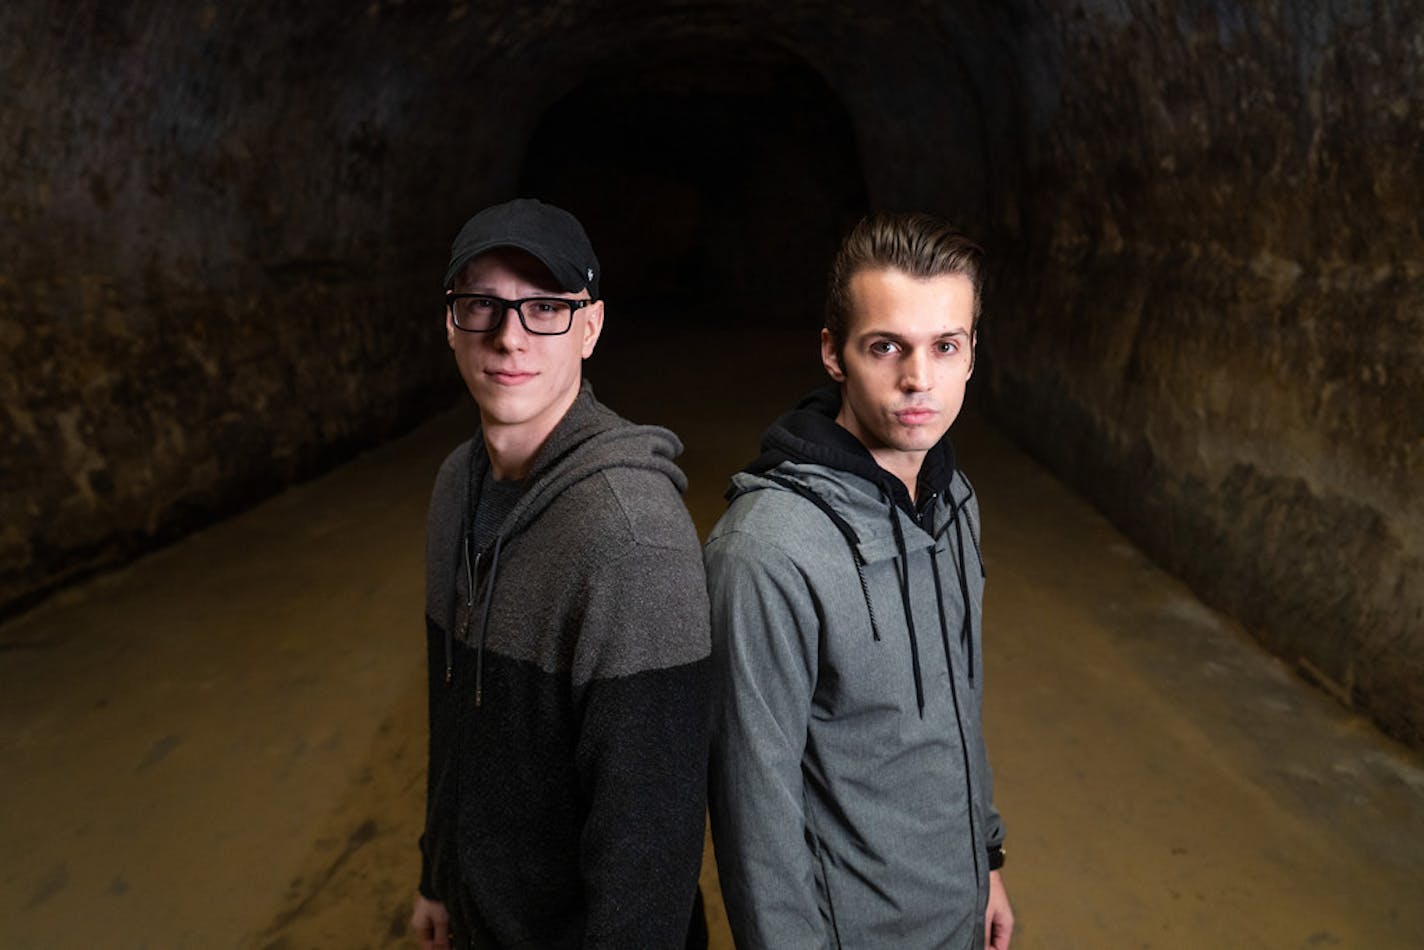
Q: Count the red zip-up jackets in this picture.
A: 0